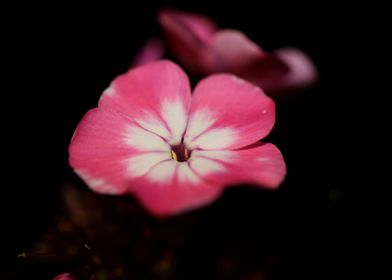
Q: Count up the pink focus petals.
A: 5